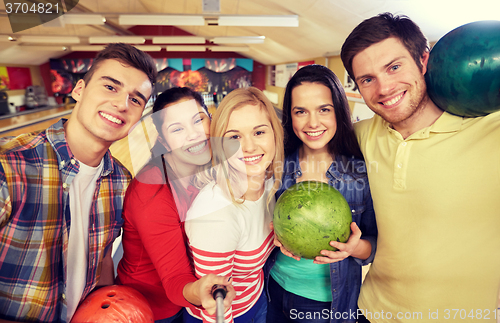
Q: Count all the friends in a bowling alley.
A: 5